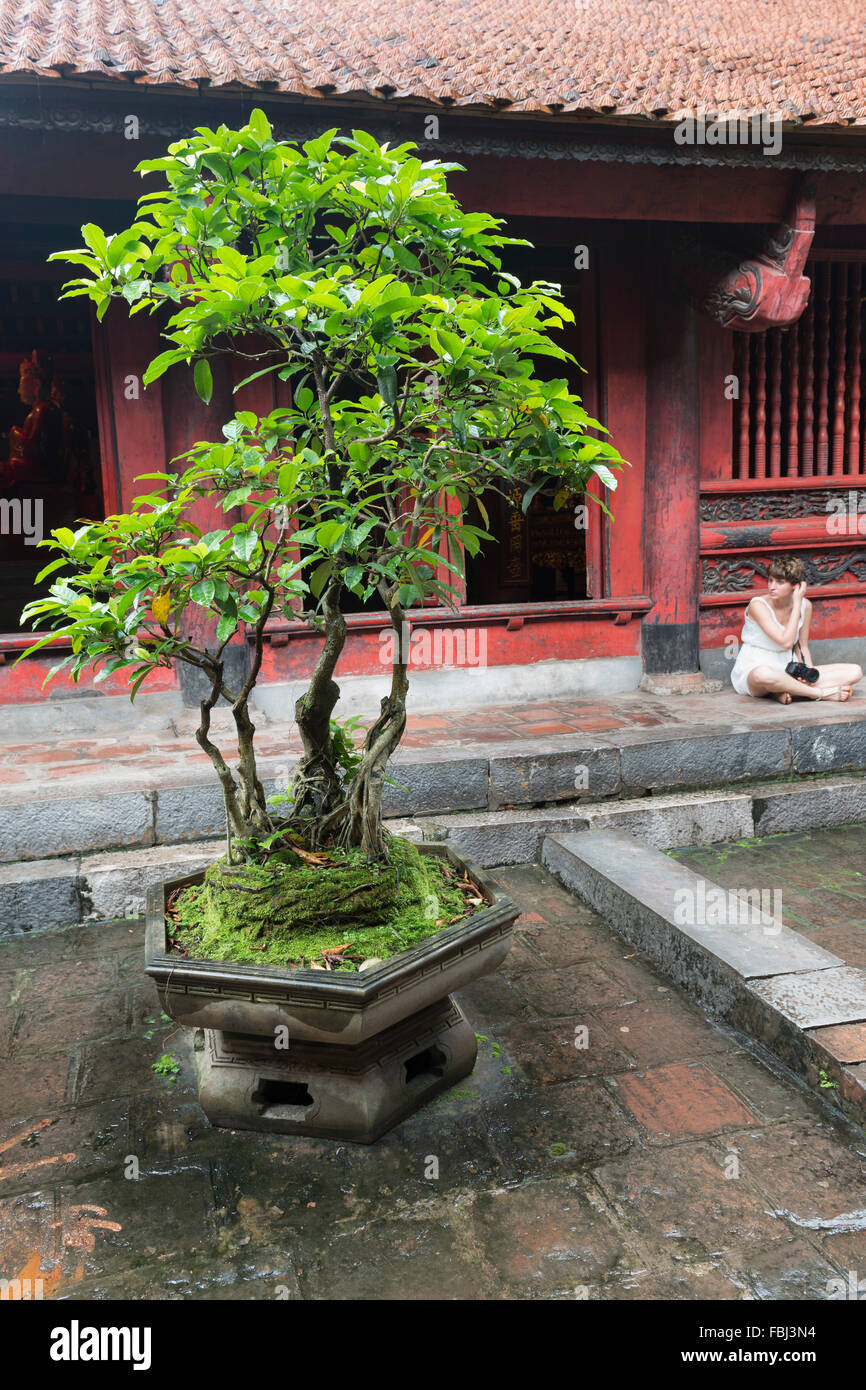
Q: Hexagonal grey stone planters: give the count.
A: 1